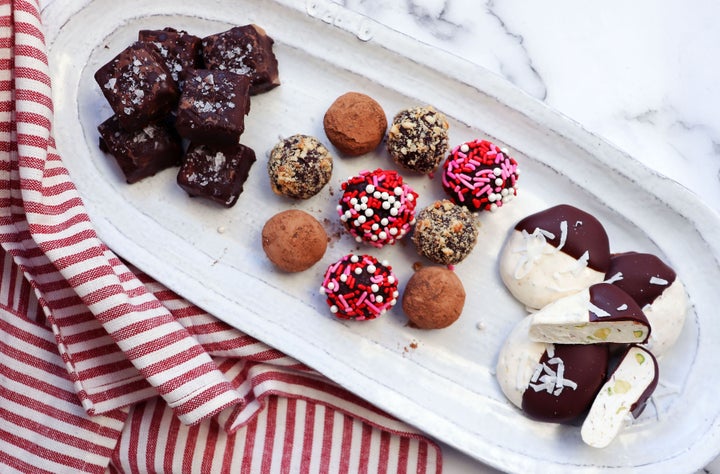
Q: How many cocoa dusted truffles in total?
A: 3